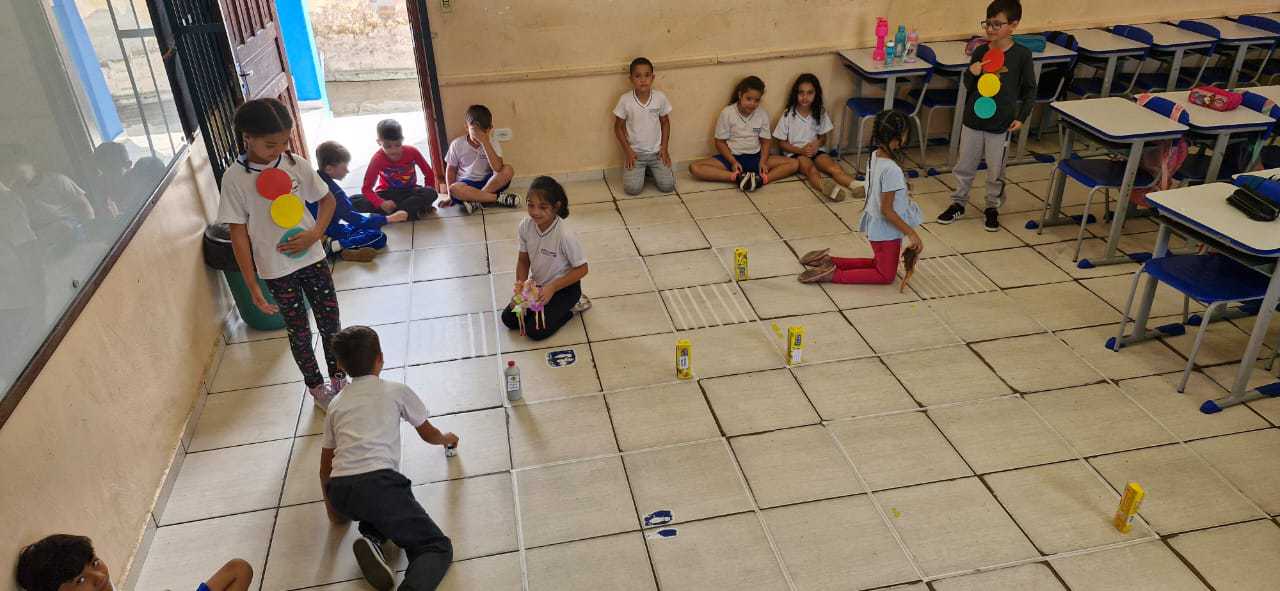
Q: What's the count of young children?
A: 12